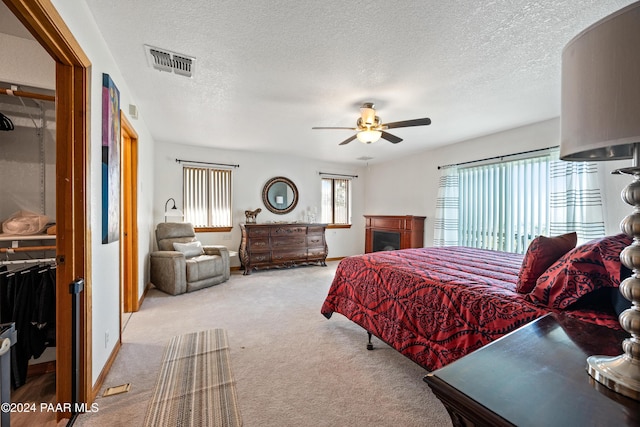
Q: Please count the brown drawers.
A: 9